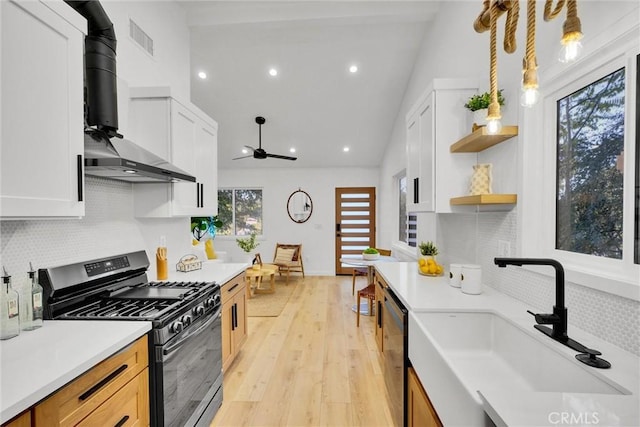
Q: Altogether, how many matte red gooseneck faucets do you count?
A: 0